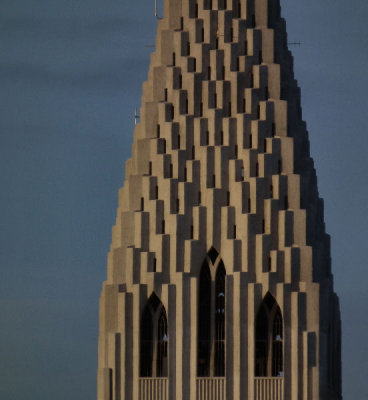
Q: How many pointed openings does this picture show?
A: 3